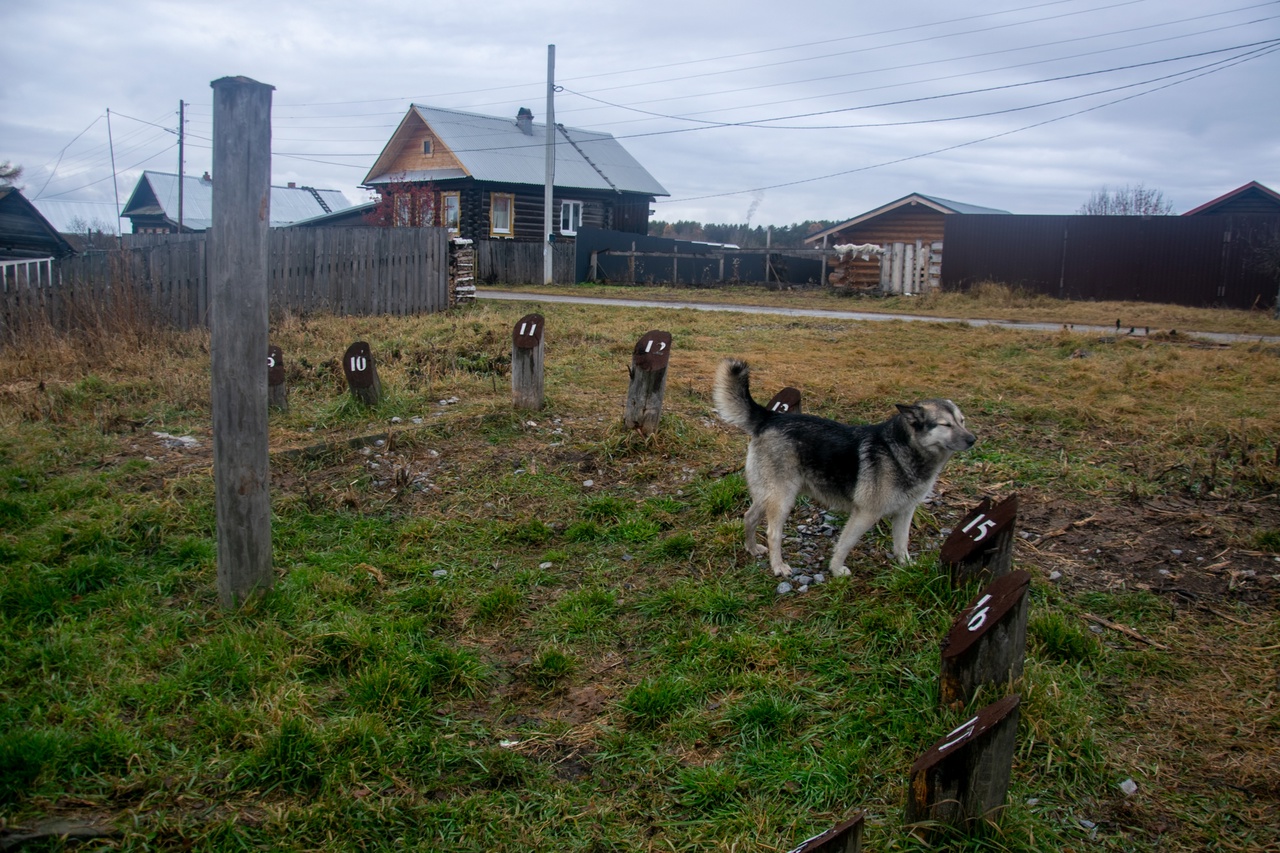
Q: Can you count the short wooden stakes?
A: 9